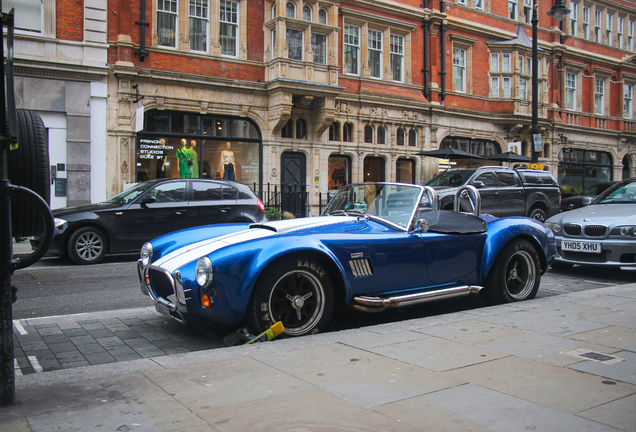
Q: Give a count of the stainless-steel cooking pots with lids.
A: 0